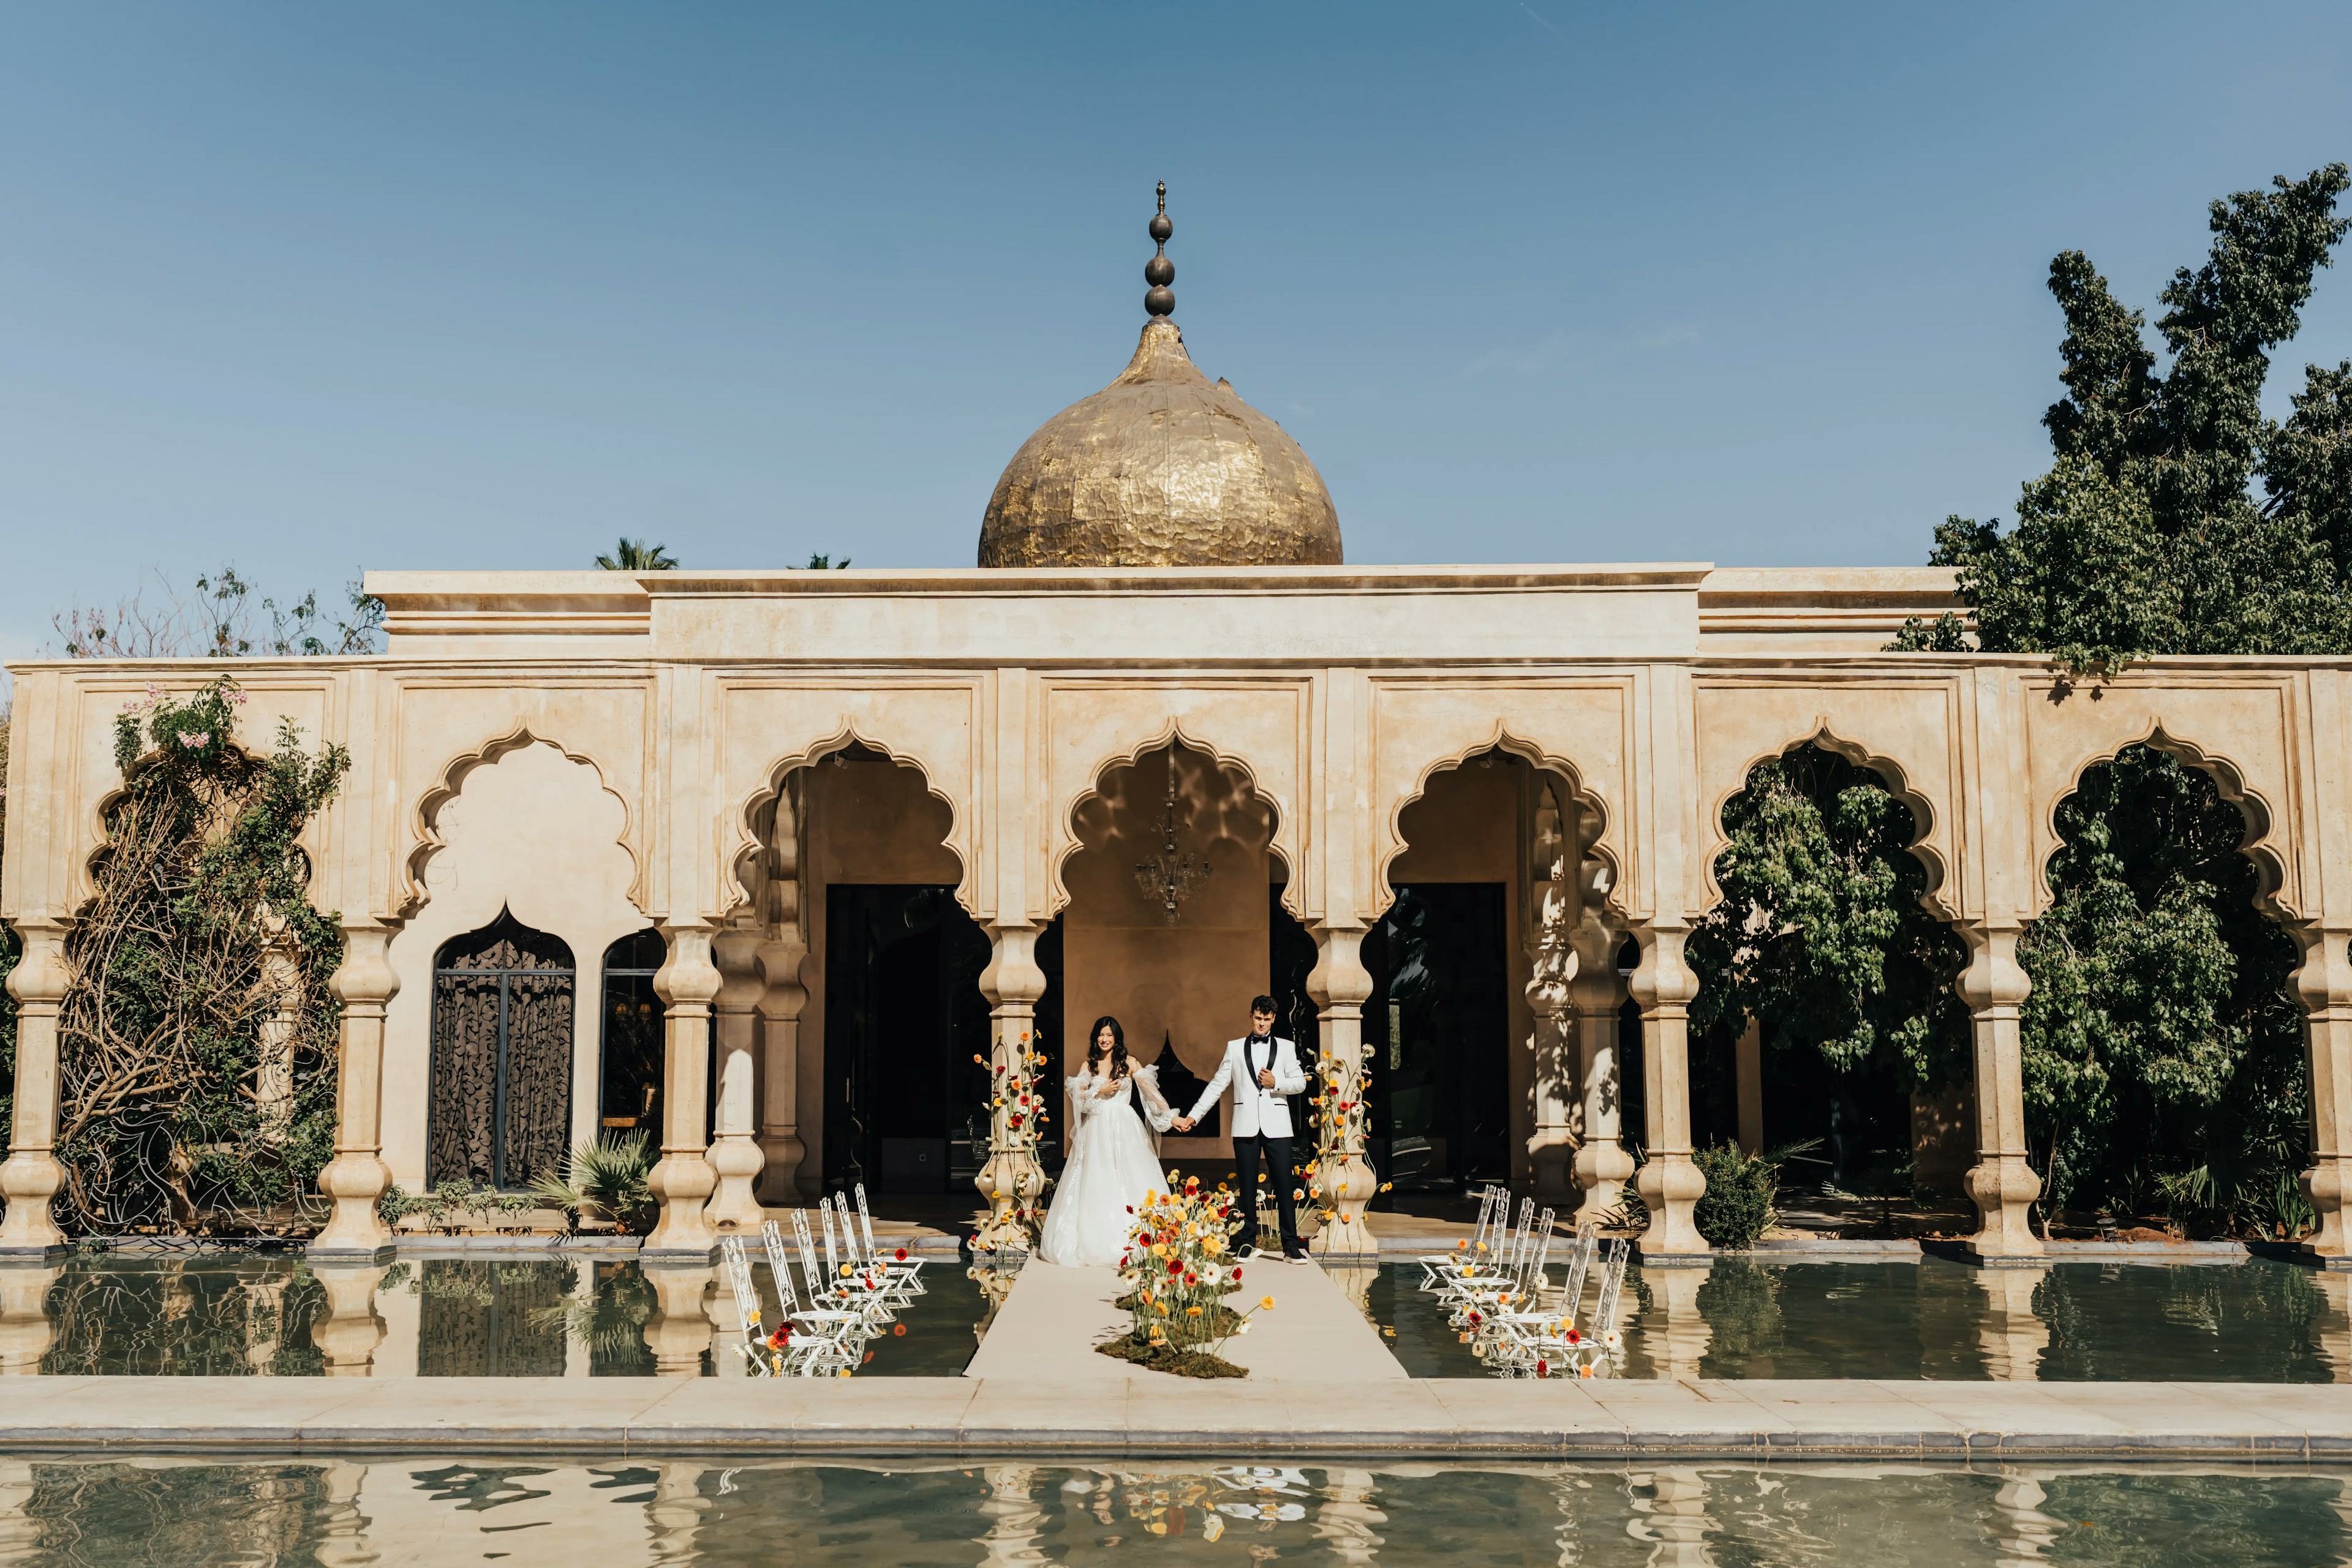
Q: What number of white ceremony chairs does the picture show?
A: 12